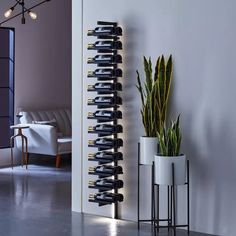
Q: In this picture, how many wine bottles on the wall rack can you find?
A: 13